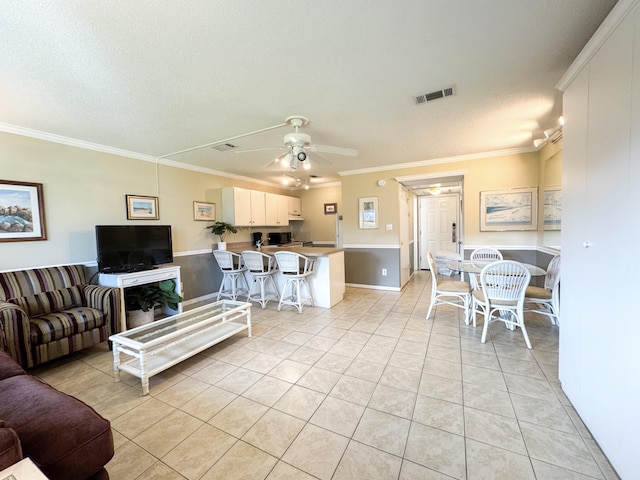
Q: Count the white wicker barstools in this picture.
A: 3